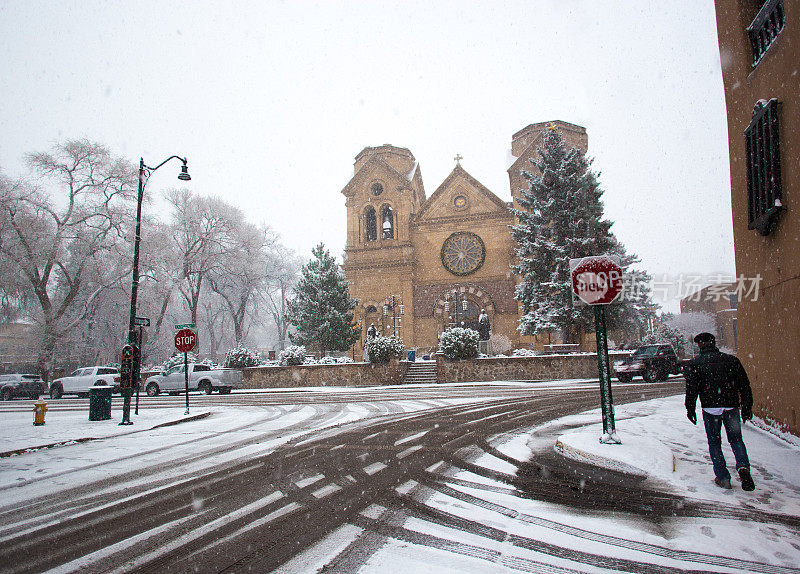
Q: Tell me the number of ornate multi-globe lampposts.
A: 2